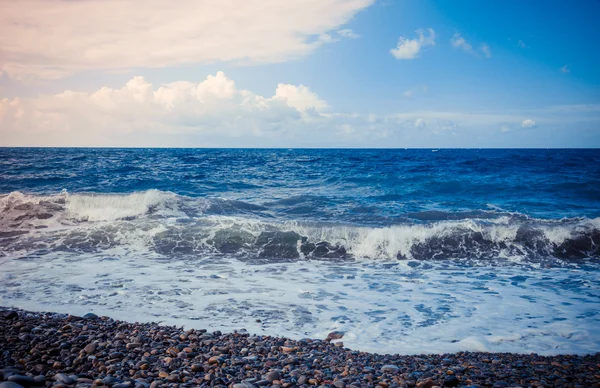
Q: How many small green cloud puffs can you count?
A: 0